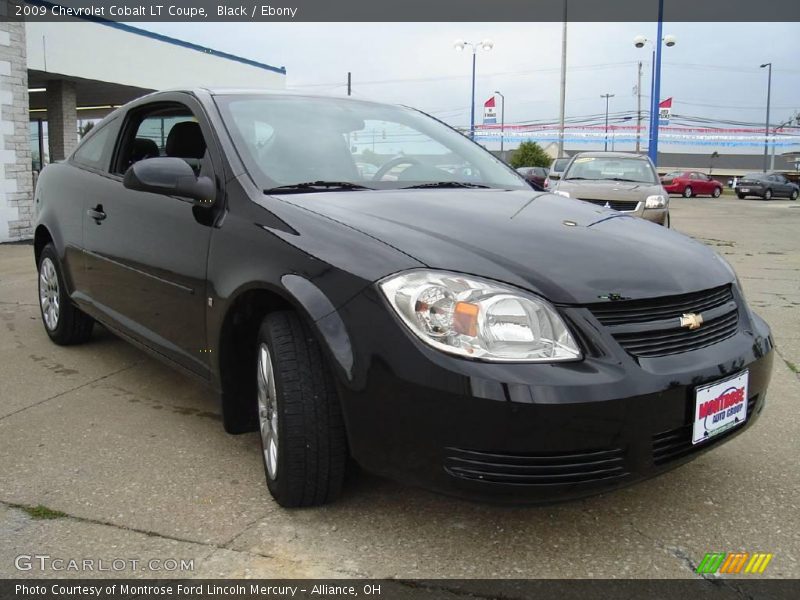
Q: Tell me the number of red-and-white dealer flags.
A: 2